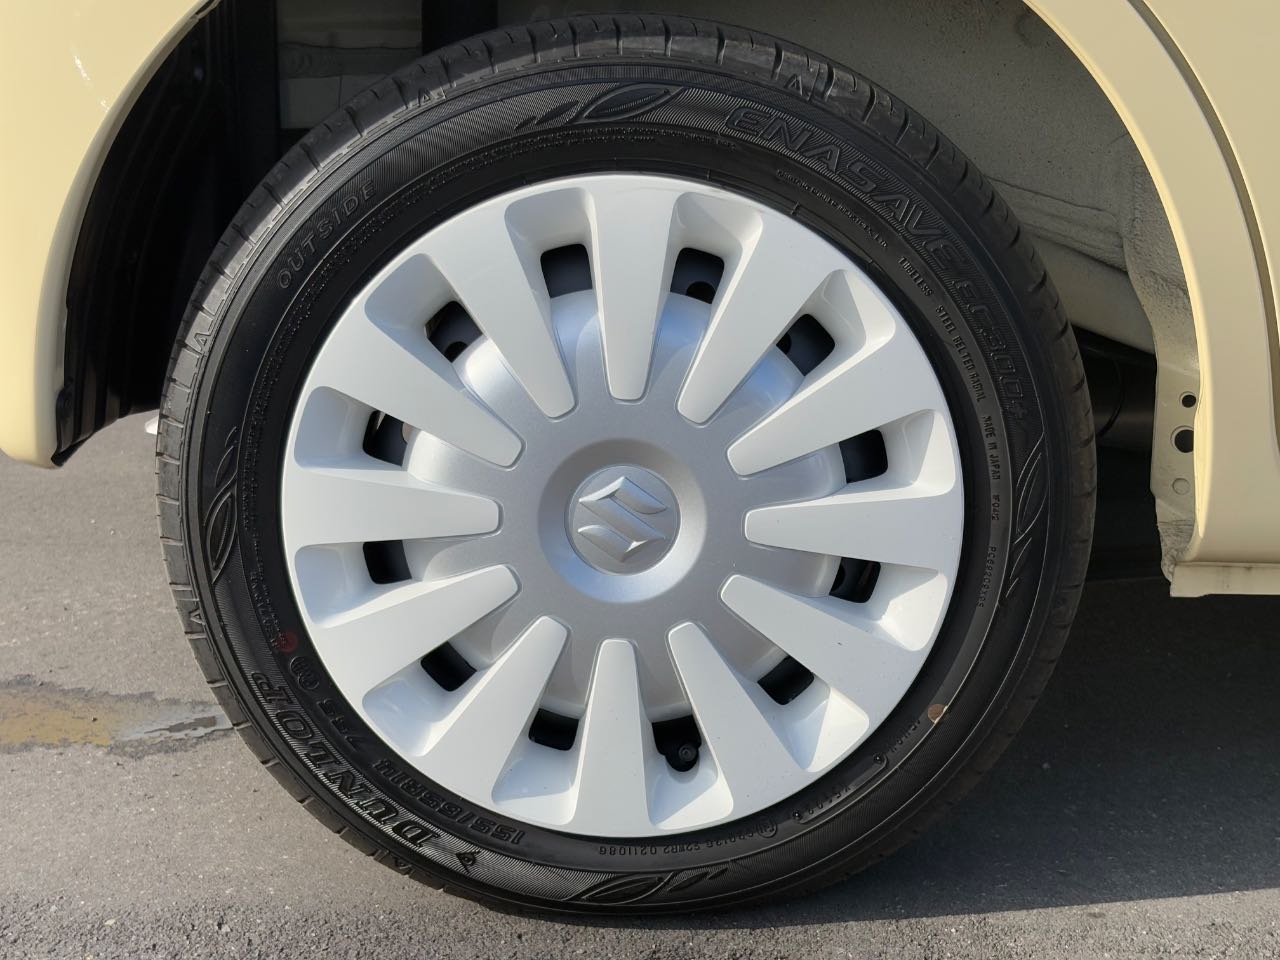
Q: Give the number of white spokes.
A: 12